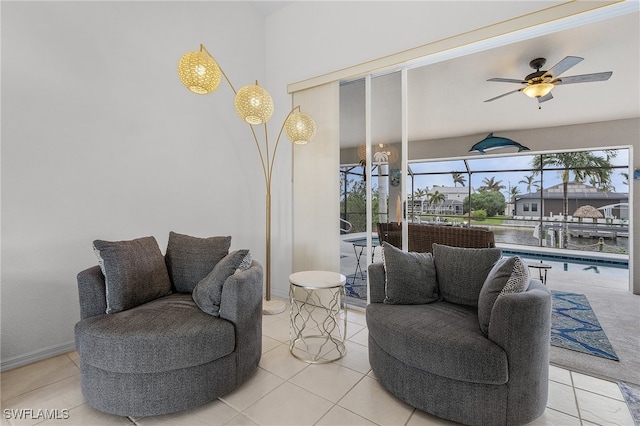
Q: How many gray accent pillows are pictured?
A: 6